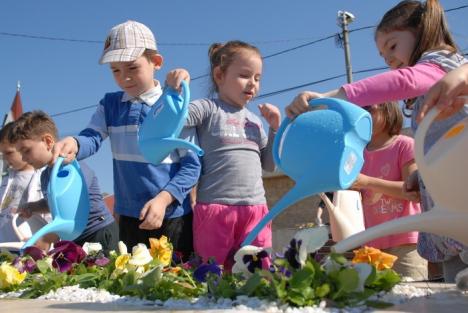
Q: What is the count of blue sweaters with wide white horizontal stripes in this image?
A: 1